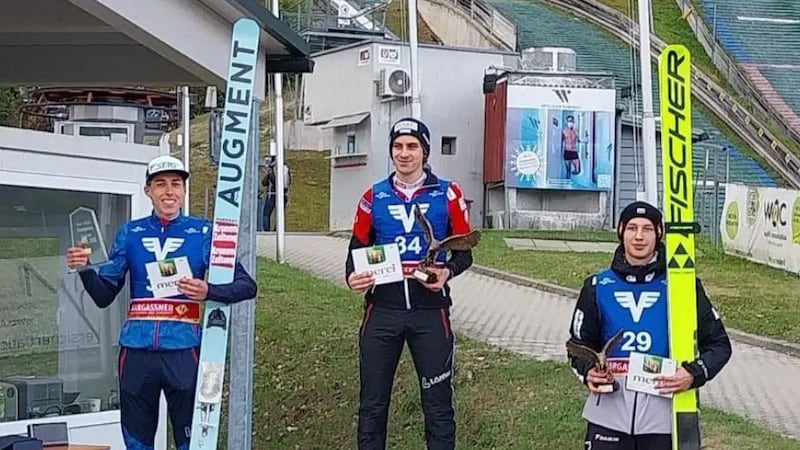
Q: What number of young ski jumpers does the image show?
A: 3